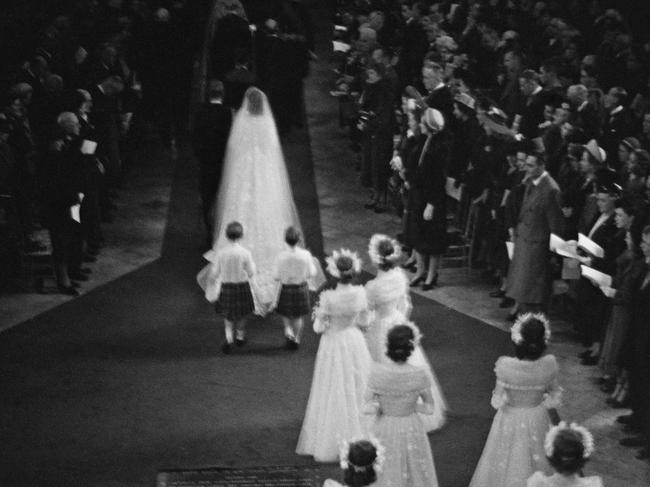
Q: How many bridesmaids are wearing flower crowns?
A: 6